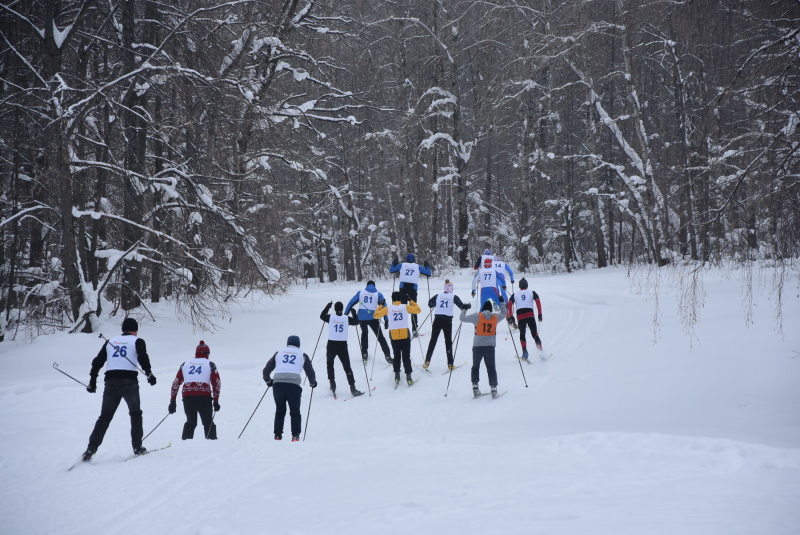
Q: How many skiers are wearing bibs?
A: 13